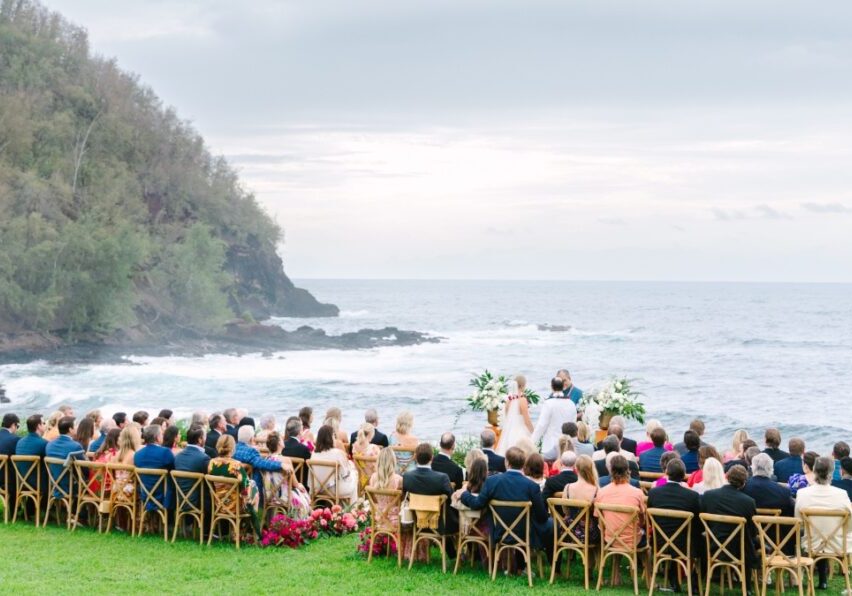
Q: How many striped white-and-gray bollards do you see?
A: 0